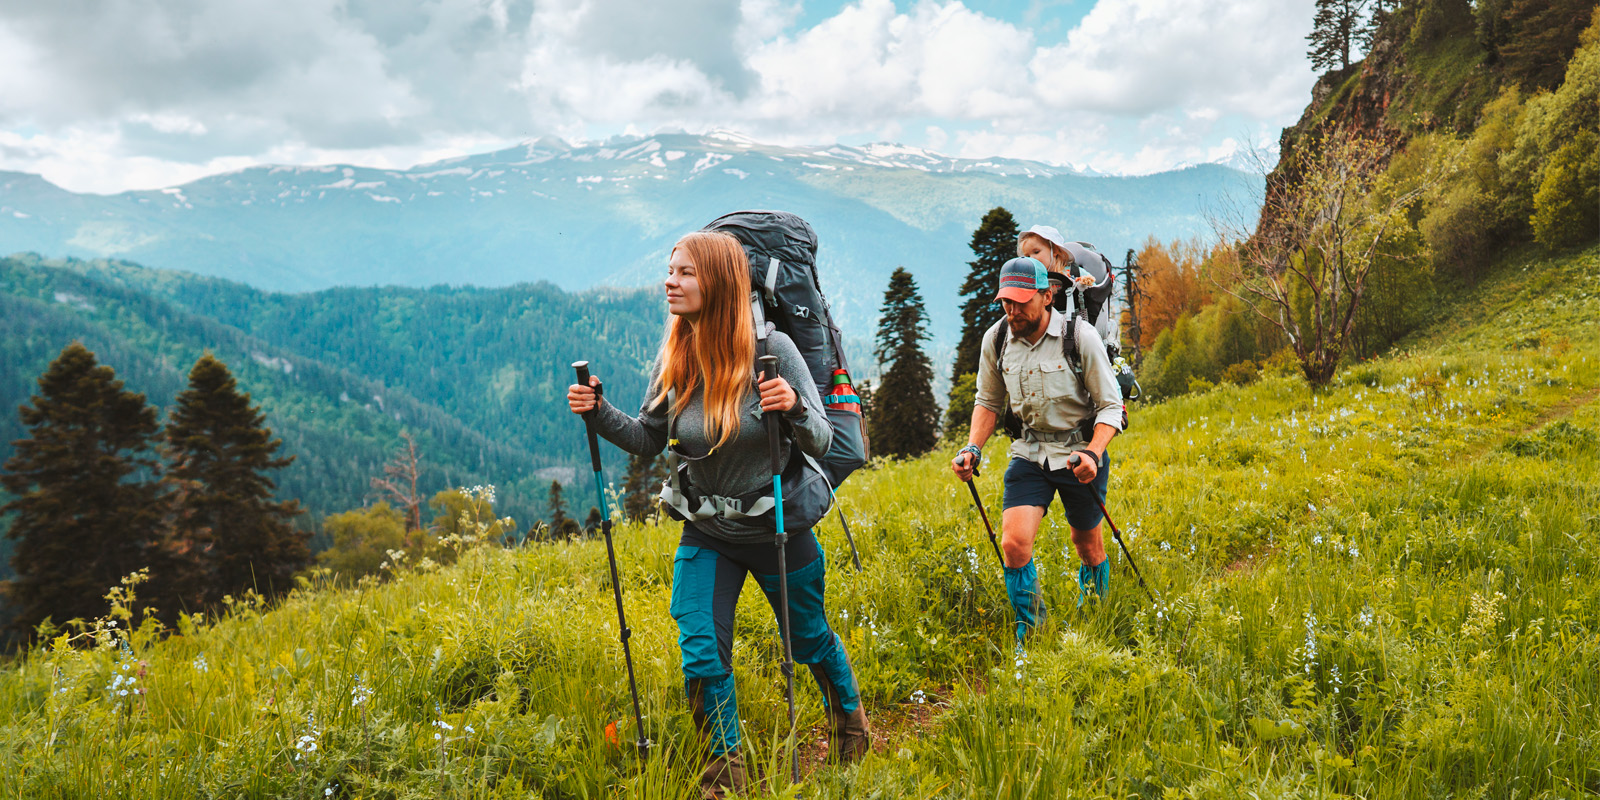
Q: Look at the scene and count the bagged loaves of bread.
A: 0